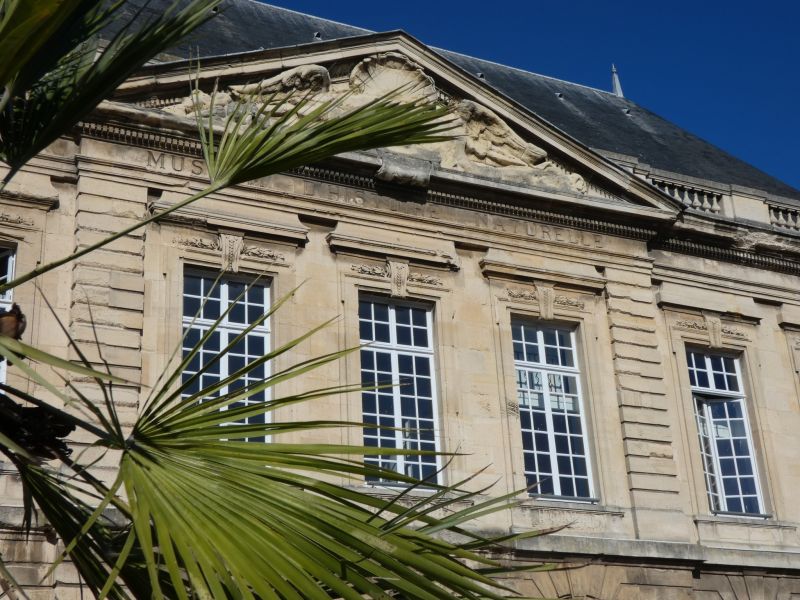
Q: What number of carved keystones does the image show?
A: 4